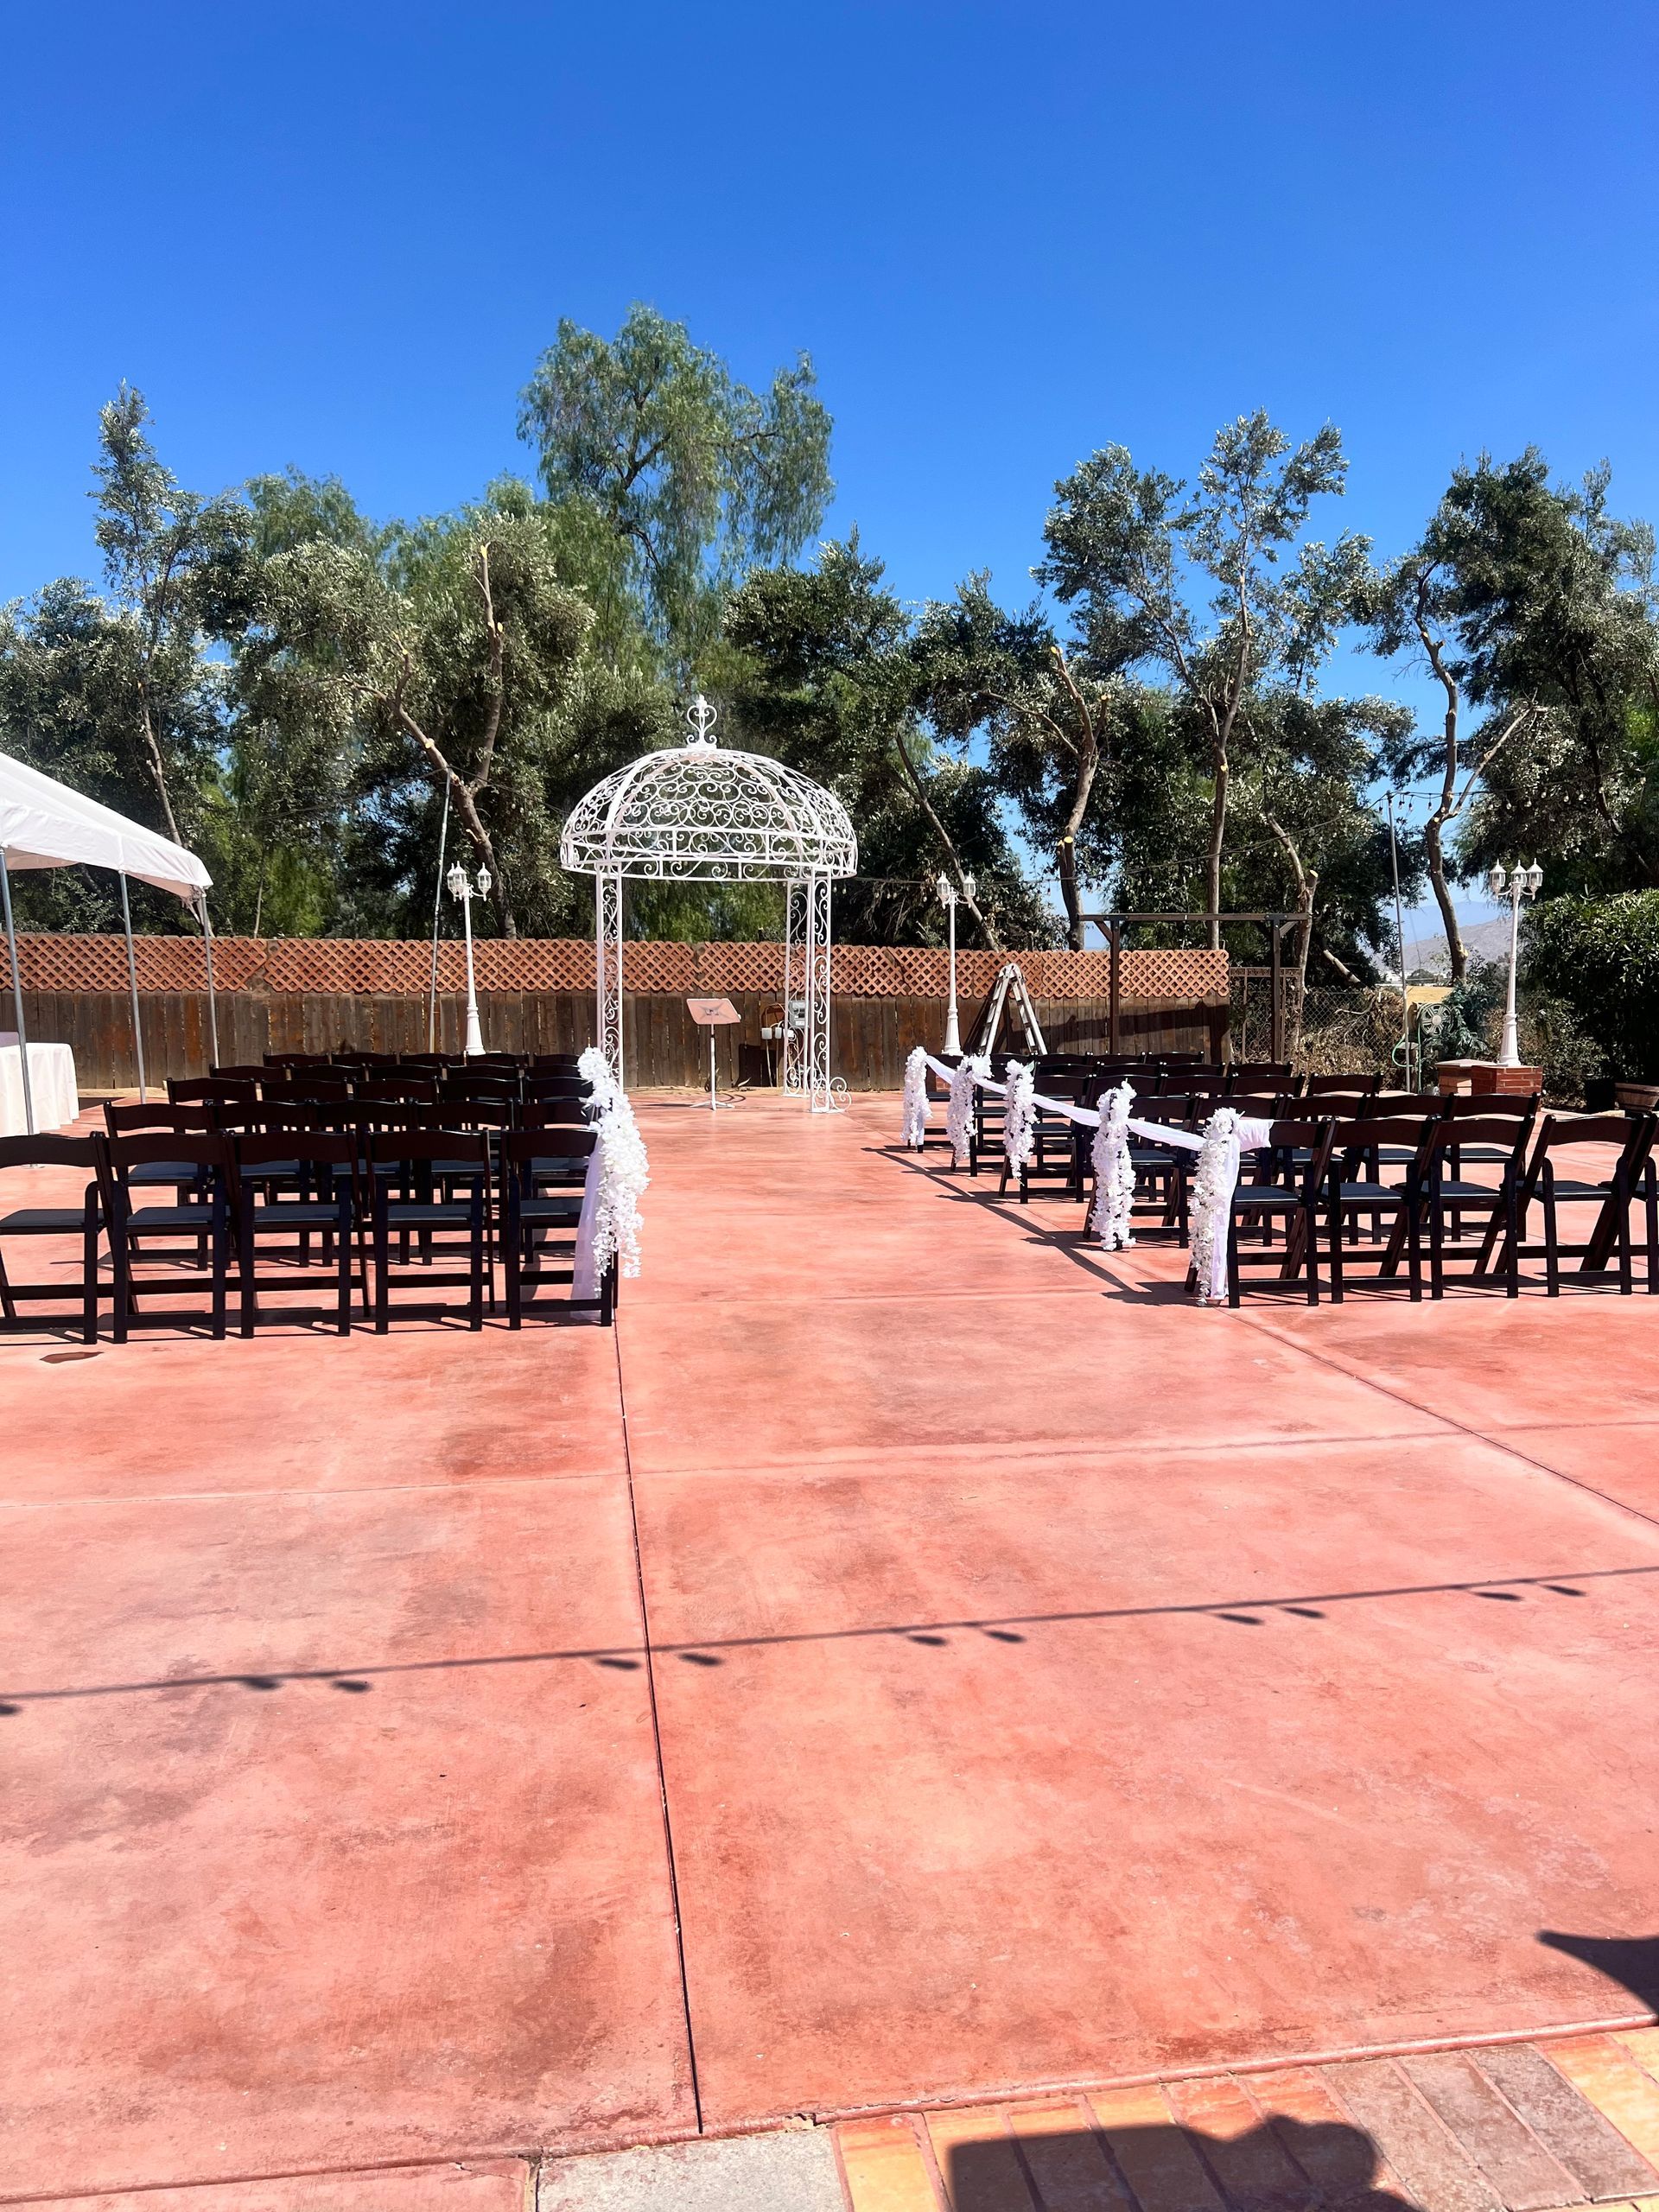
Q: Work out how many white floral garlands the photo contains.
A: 6